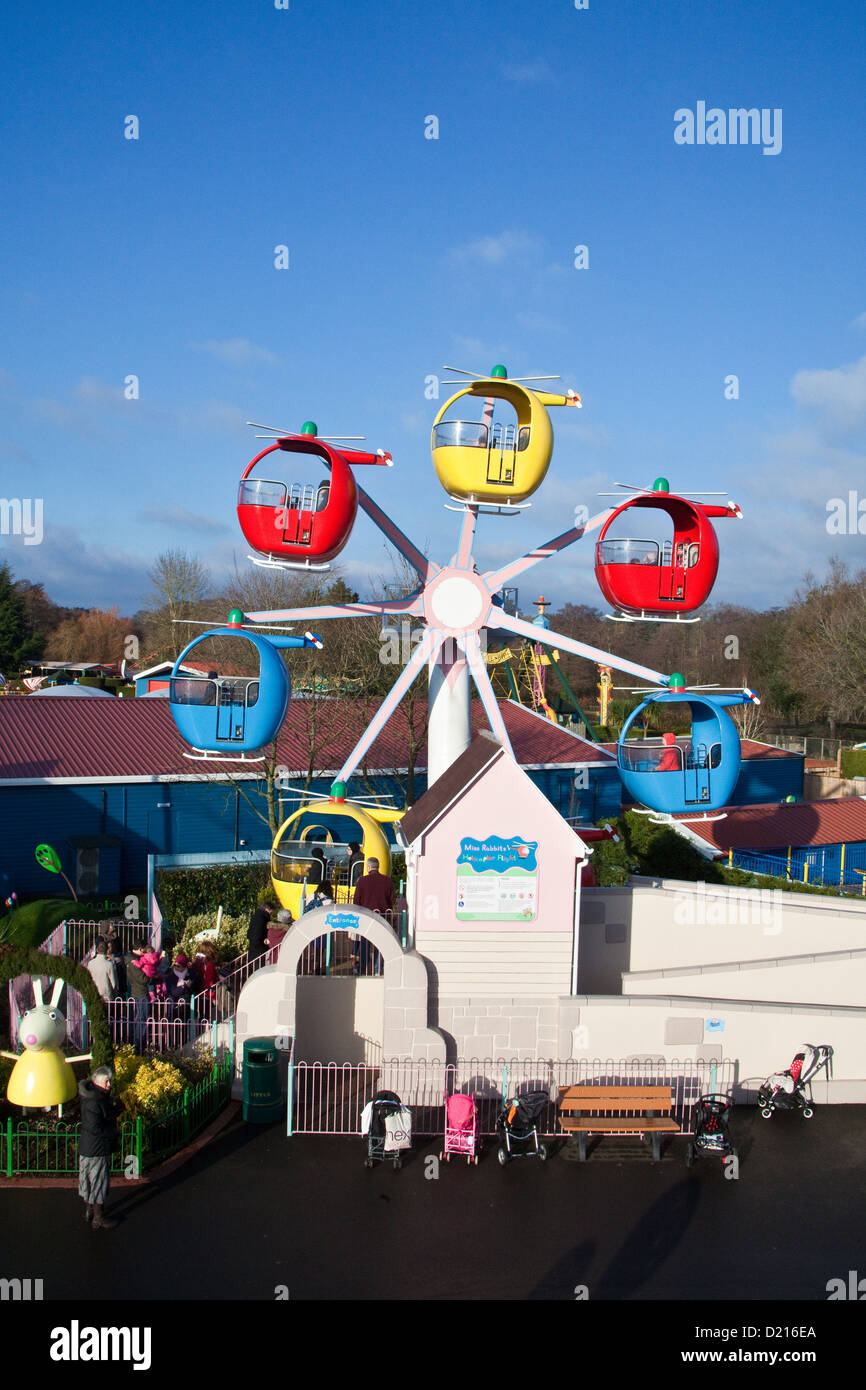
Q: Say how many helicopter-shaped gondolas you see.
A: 7